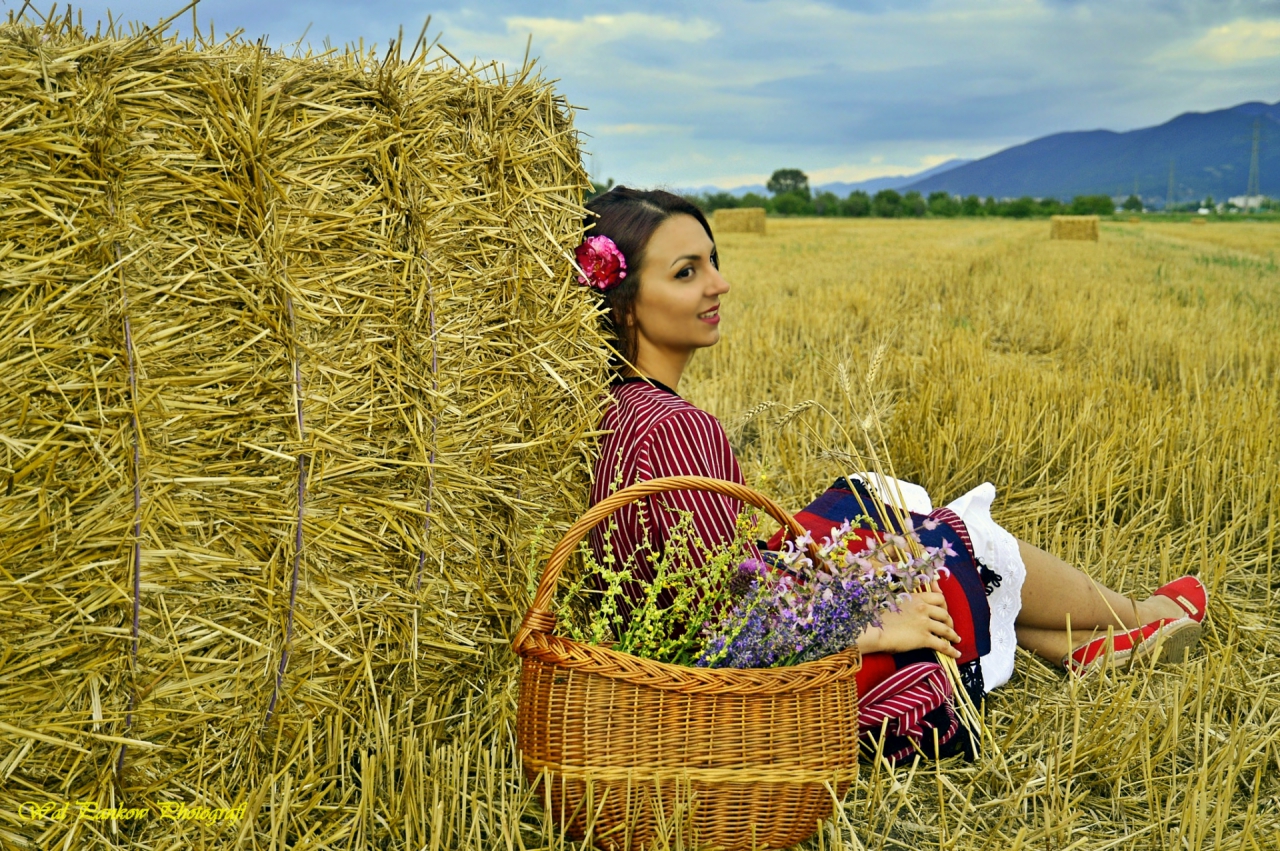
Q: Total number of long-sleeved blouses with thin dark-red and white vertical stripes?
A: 1